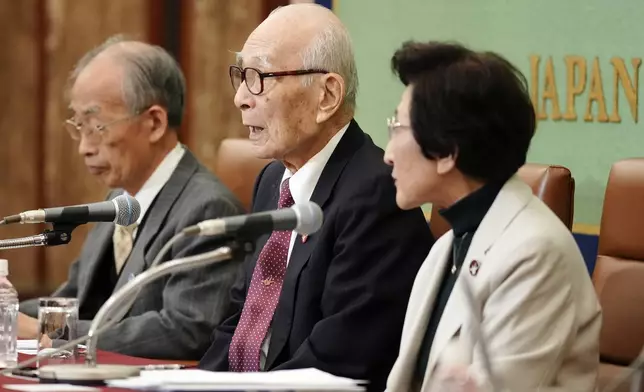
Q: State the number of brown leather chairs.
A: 3